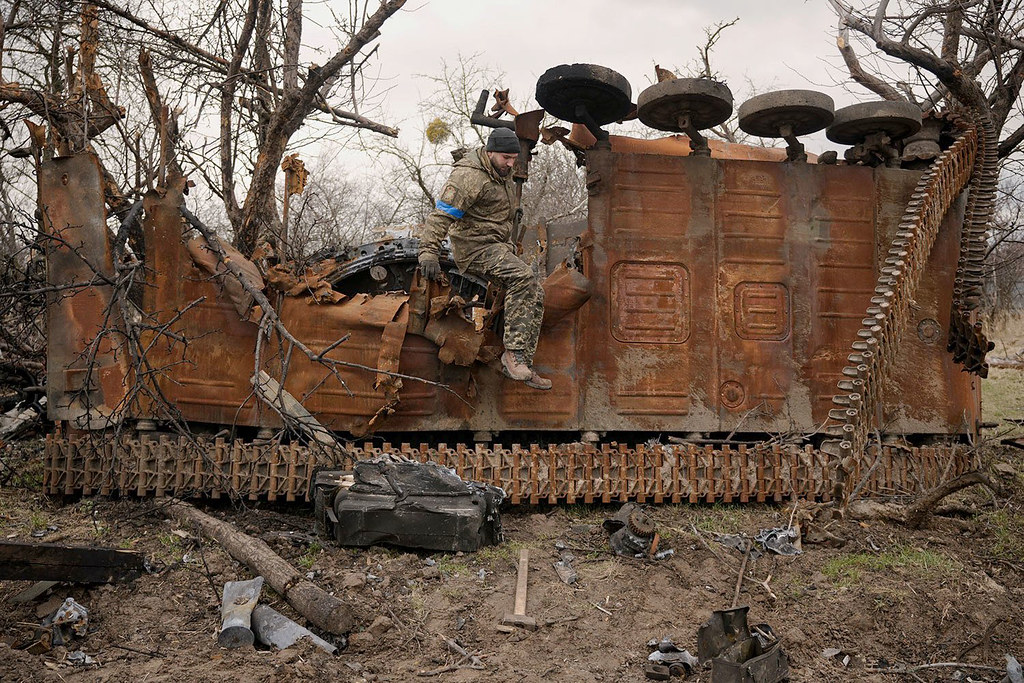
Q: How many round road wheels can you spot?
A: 4